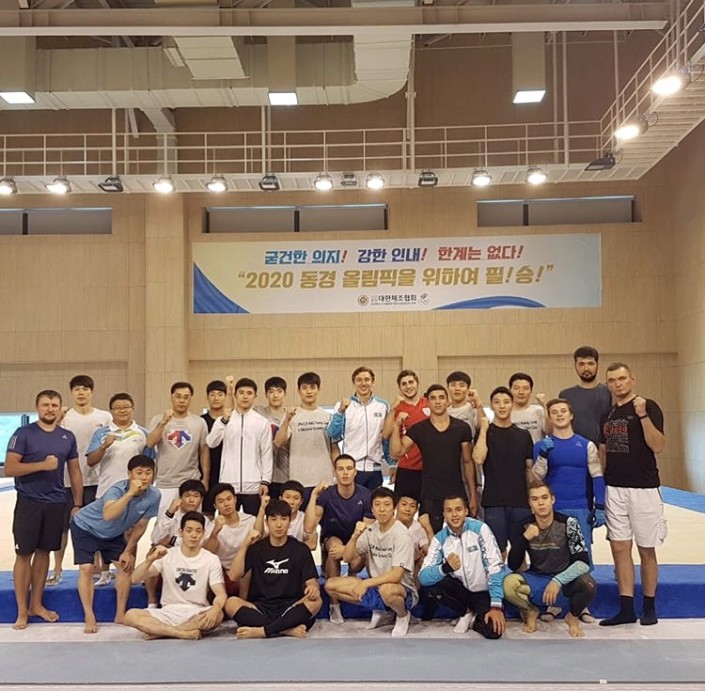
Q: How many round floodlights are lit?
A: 10